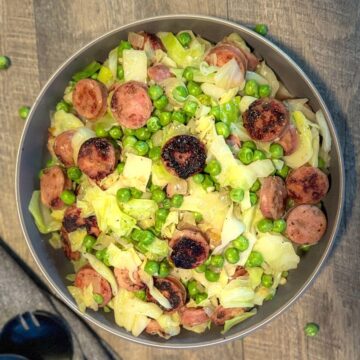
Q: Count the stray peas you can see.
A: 4